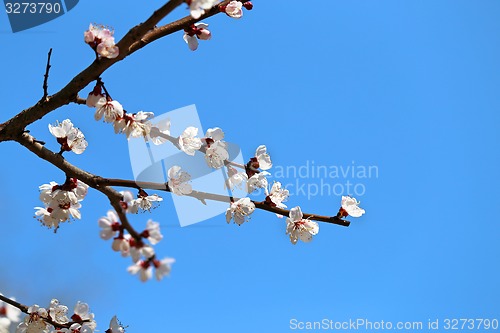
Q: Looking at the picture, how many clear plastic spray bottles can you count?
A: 0